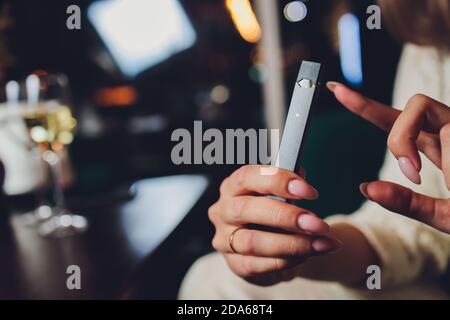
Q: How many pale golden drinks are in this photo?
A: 1